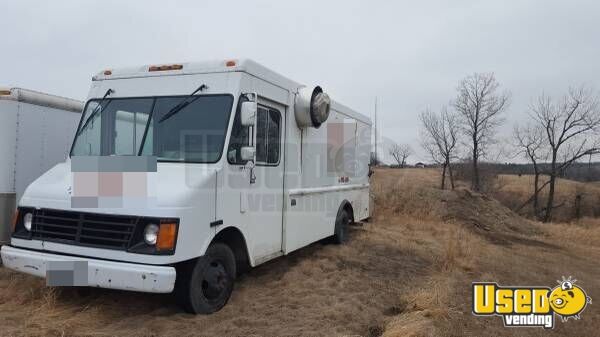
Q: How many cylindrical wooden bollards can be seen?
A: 0